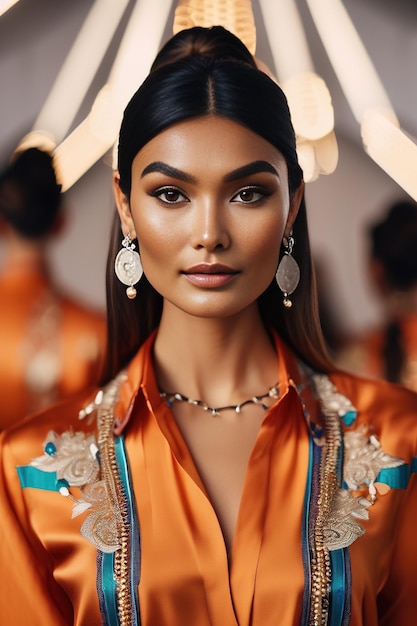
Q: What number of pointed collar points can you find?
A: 2